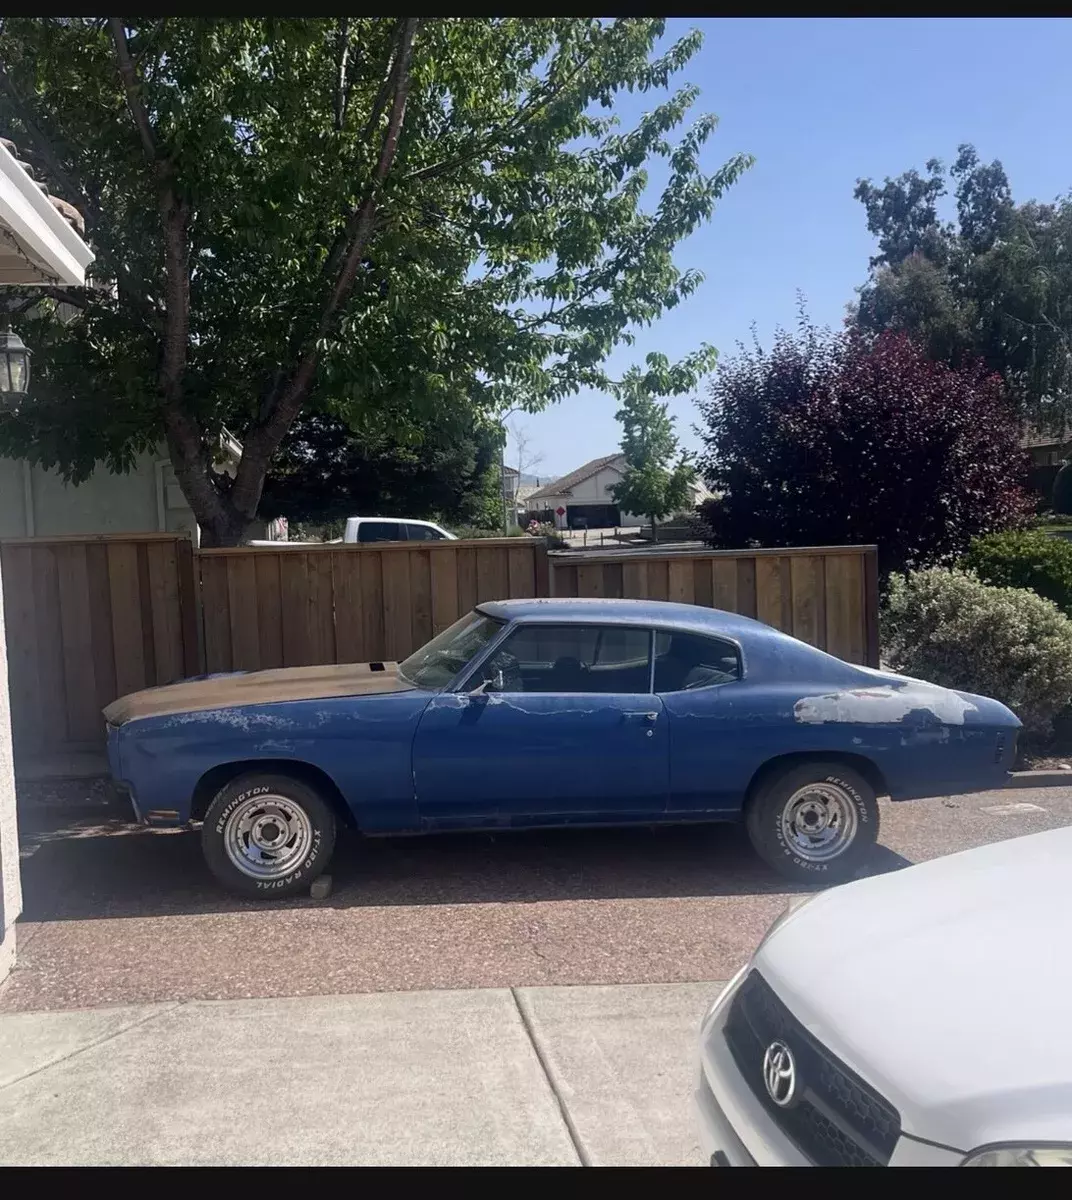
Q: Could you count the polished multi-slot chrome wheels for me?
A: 2